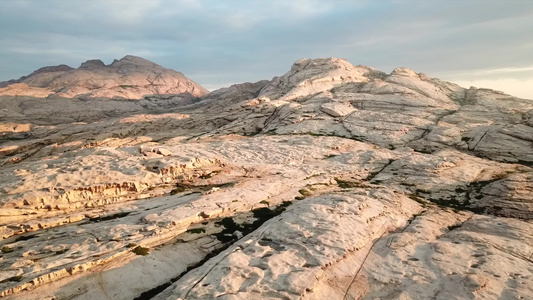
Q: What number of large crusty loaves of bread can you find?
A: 0